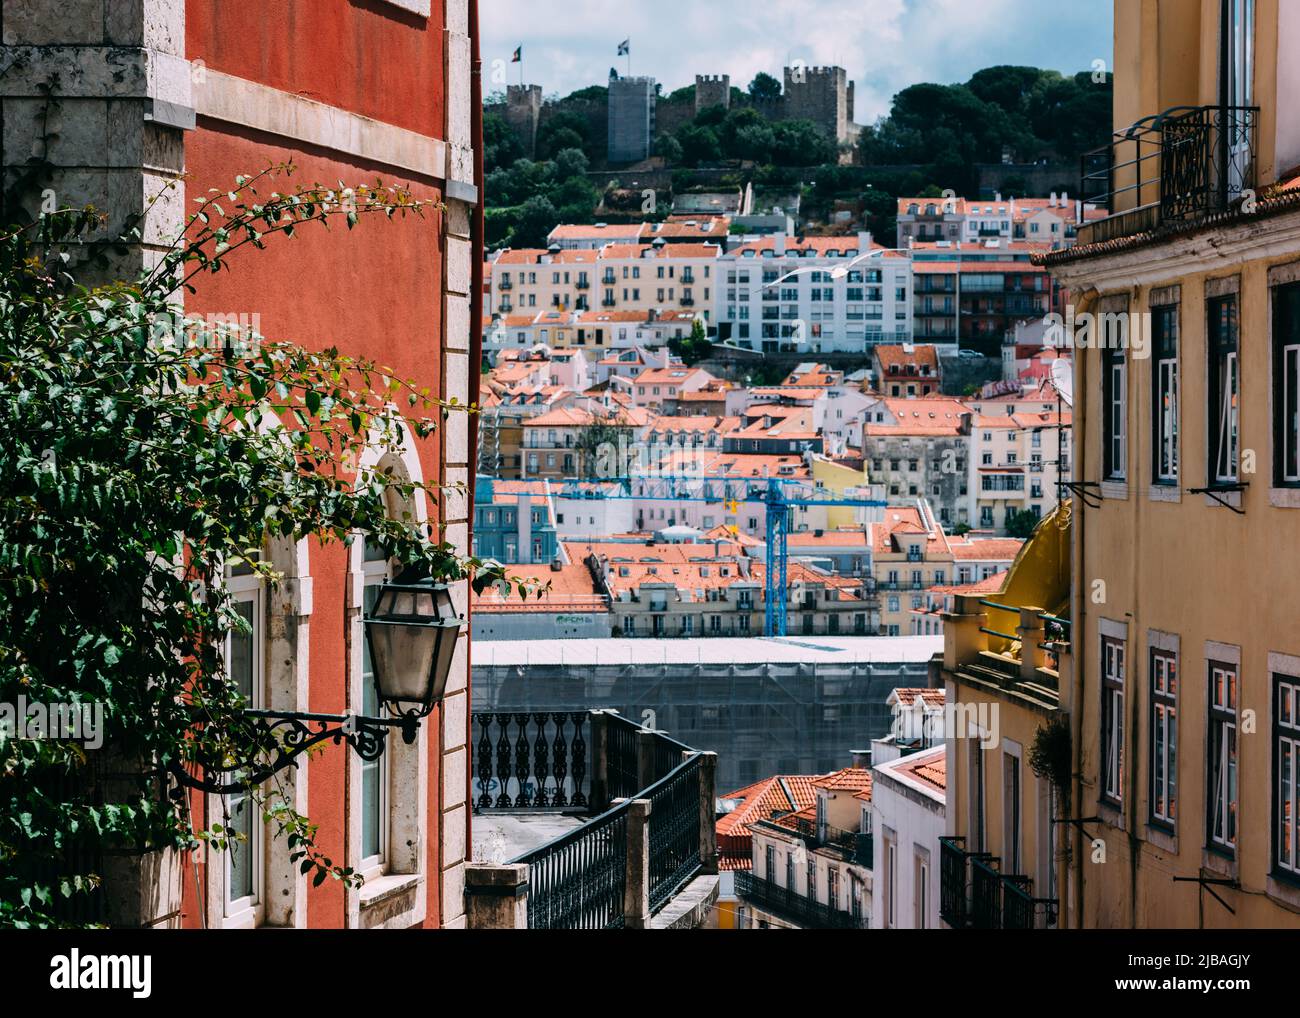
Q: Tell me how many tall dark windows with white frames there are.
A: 8